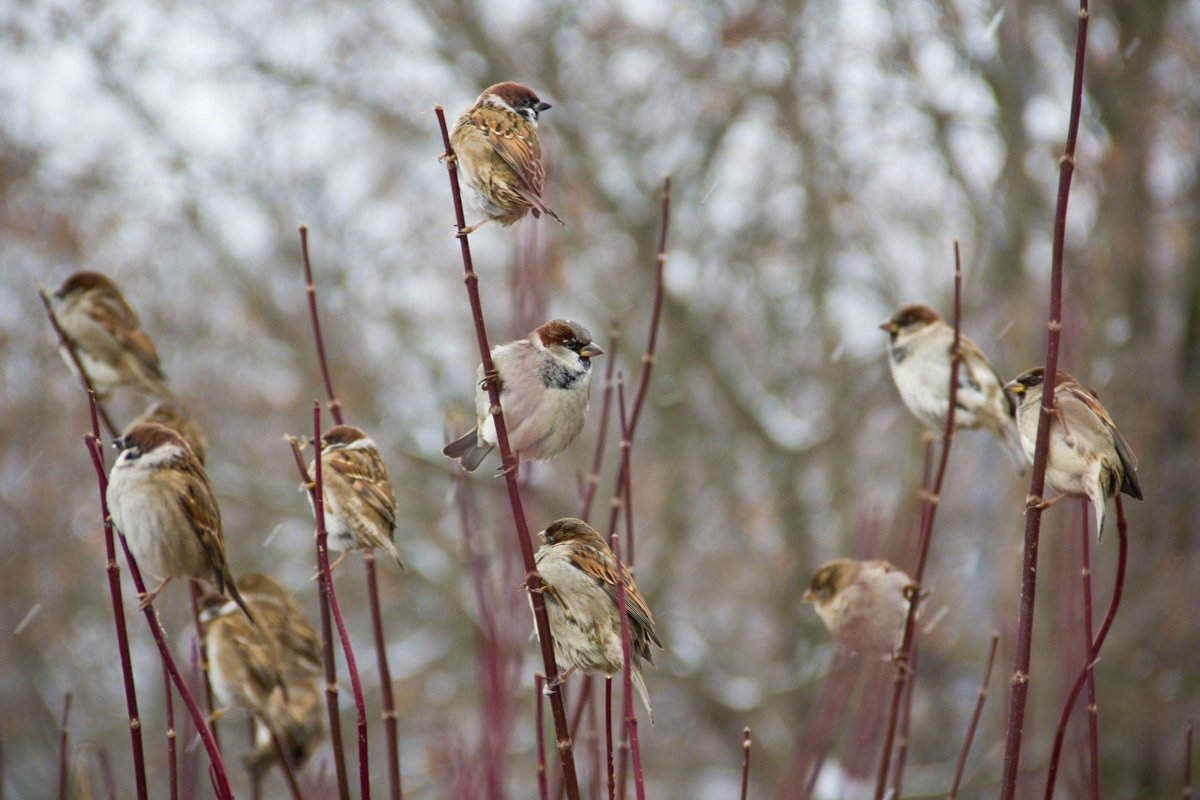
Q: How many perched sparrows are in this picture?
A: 13